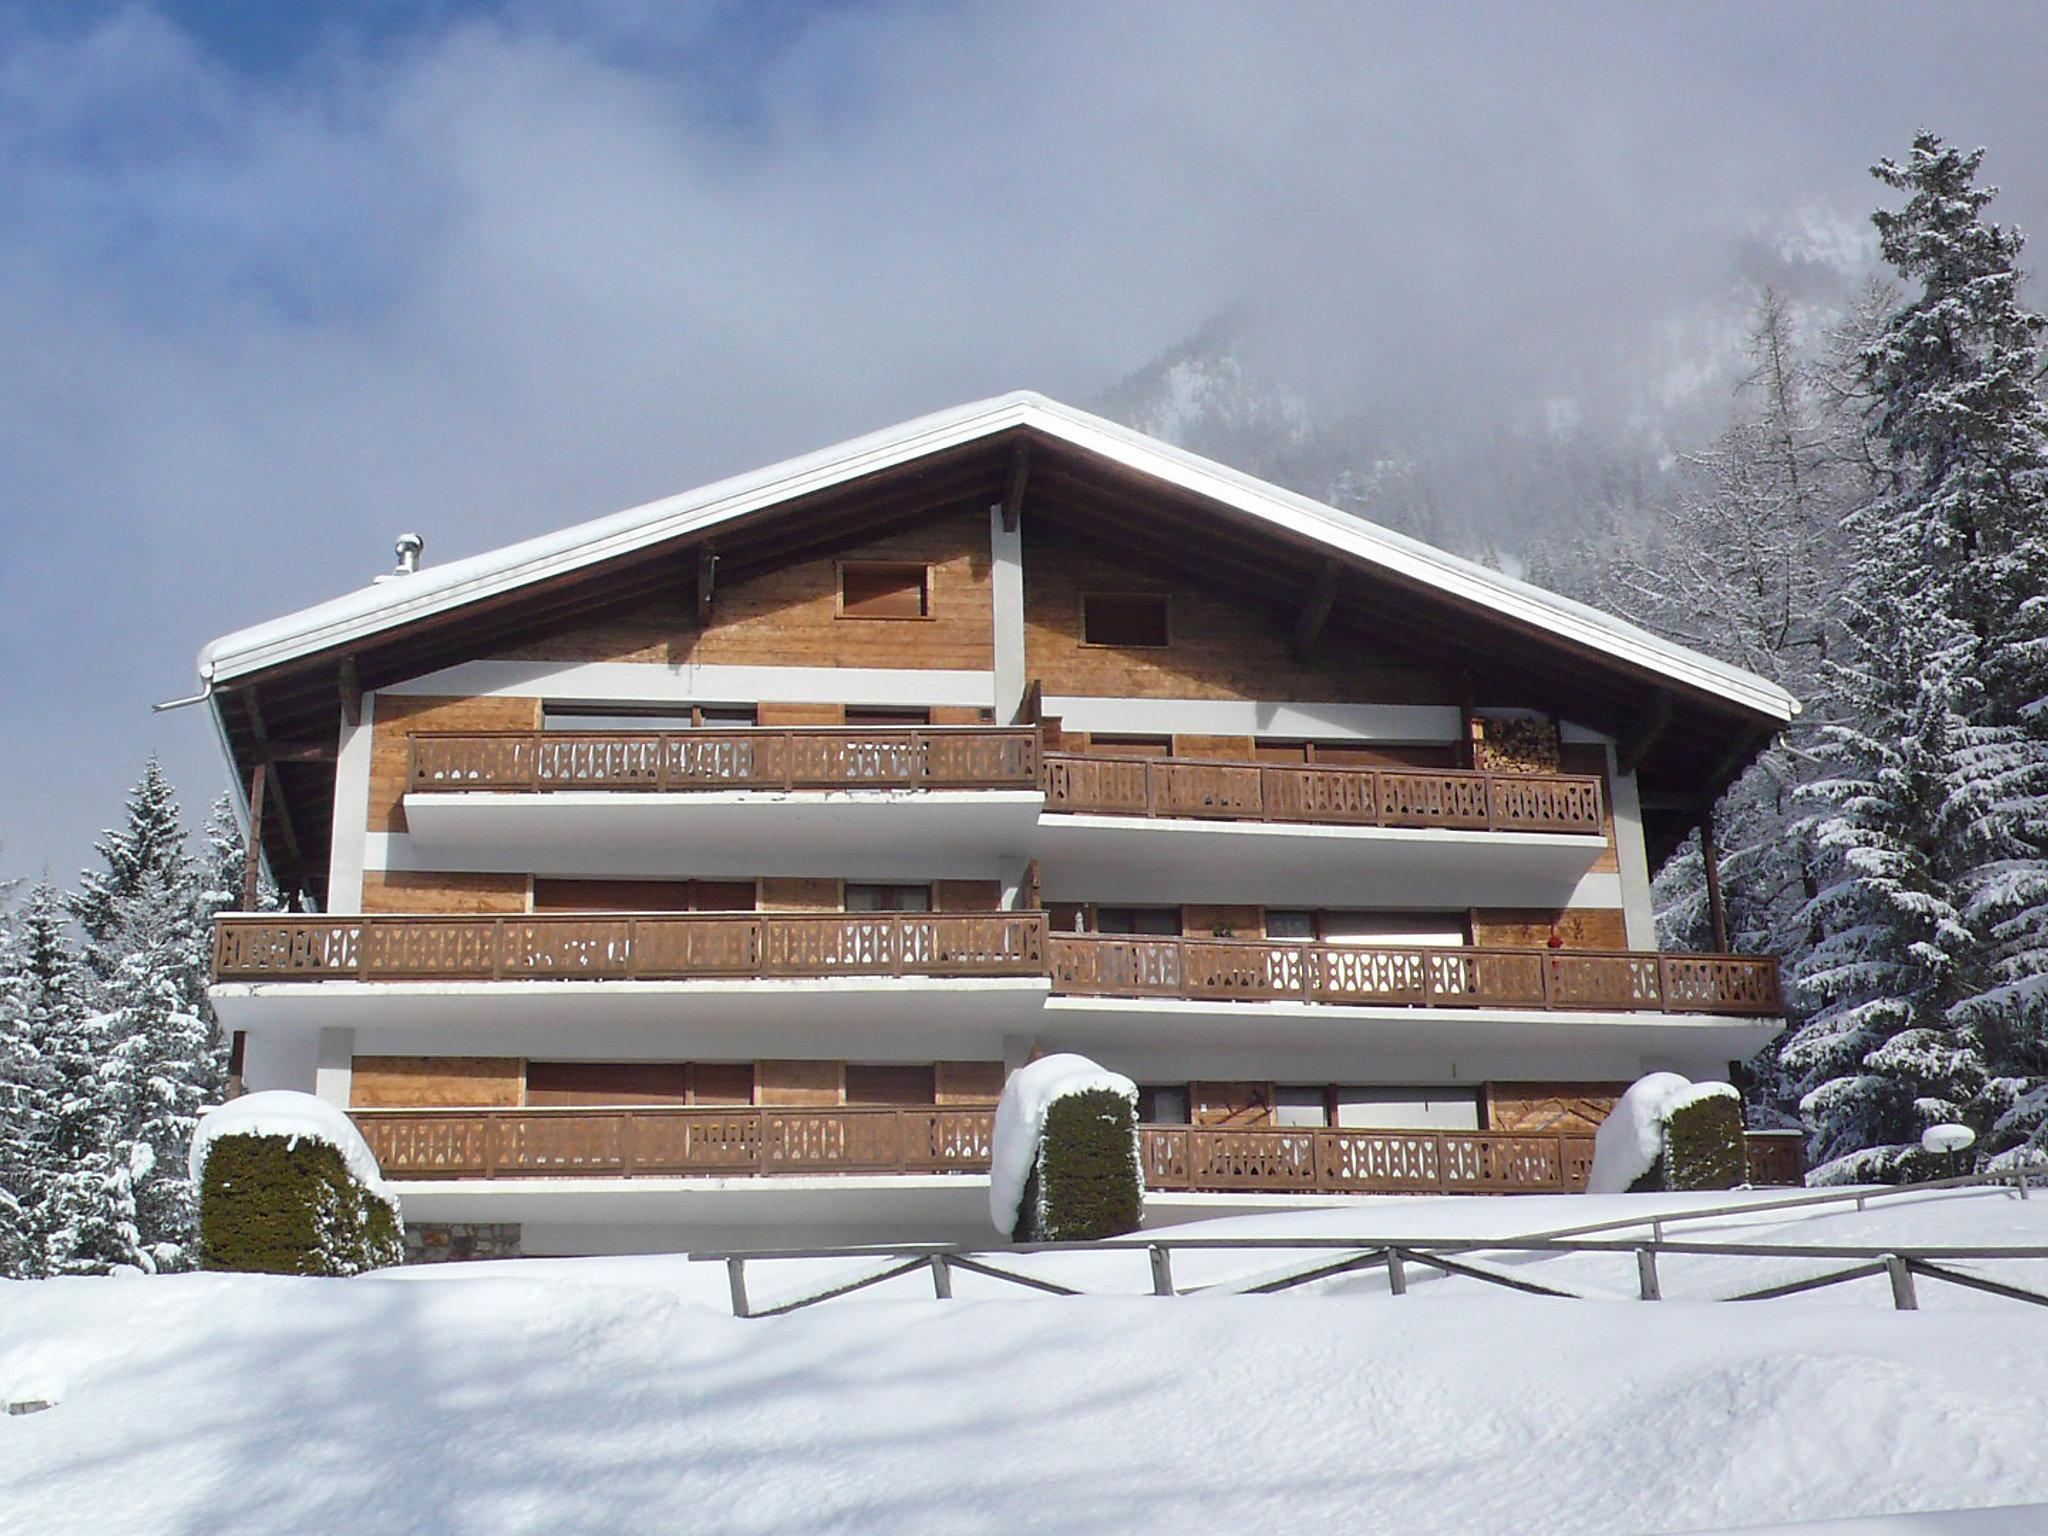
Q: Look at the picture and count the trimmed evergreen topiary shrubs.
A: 3